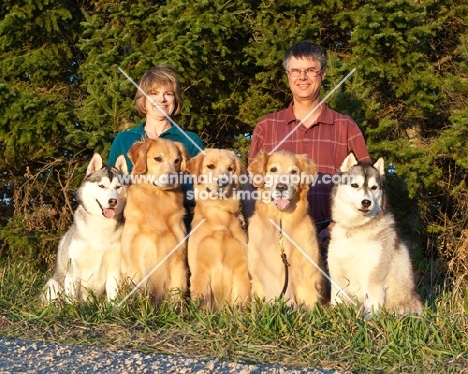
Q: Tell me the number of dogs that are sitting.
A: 5